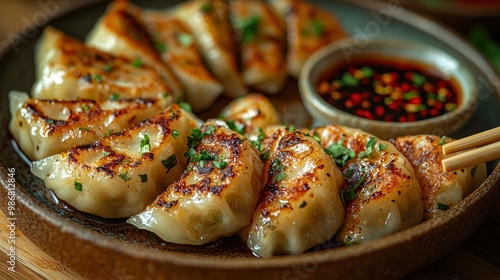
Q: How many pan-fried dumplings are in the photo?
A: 13